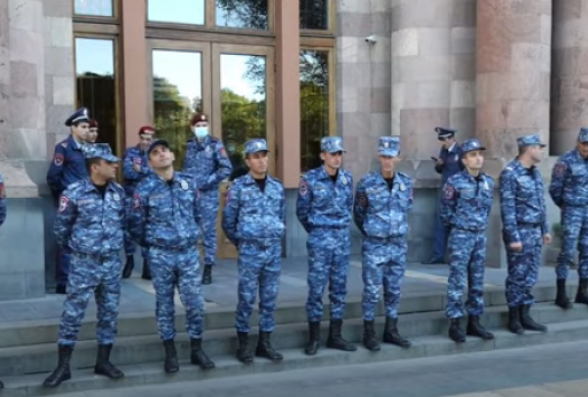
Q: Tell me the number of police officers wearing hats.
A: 13